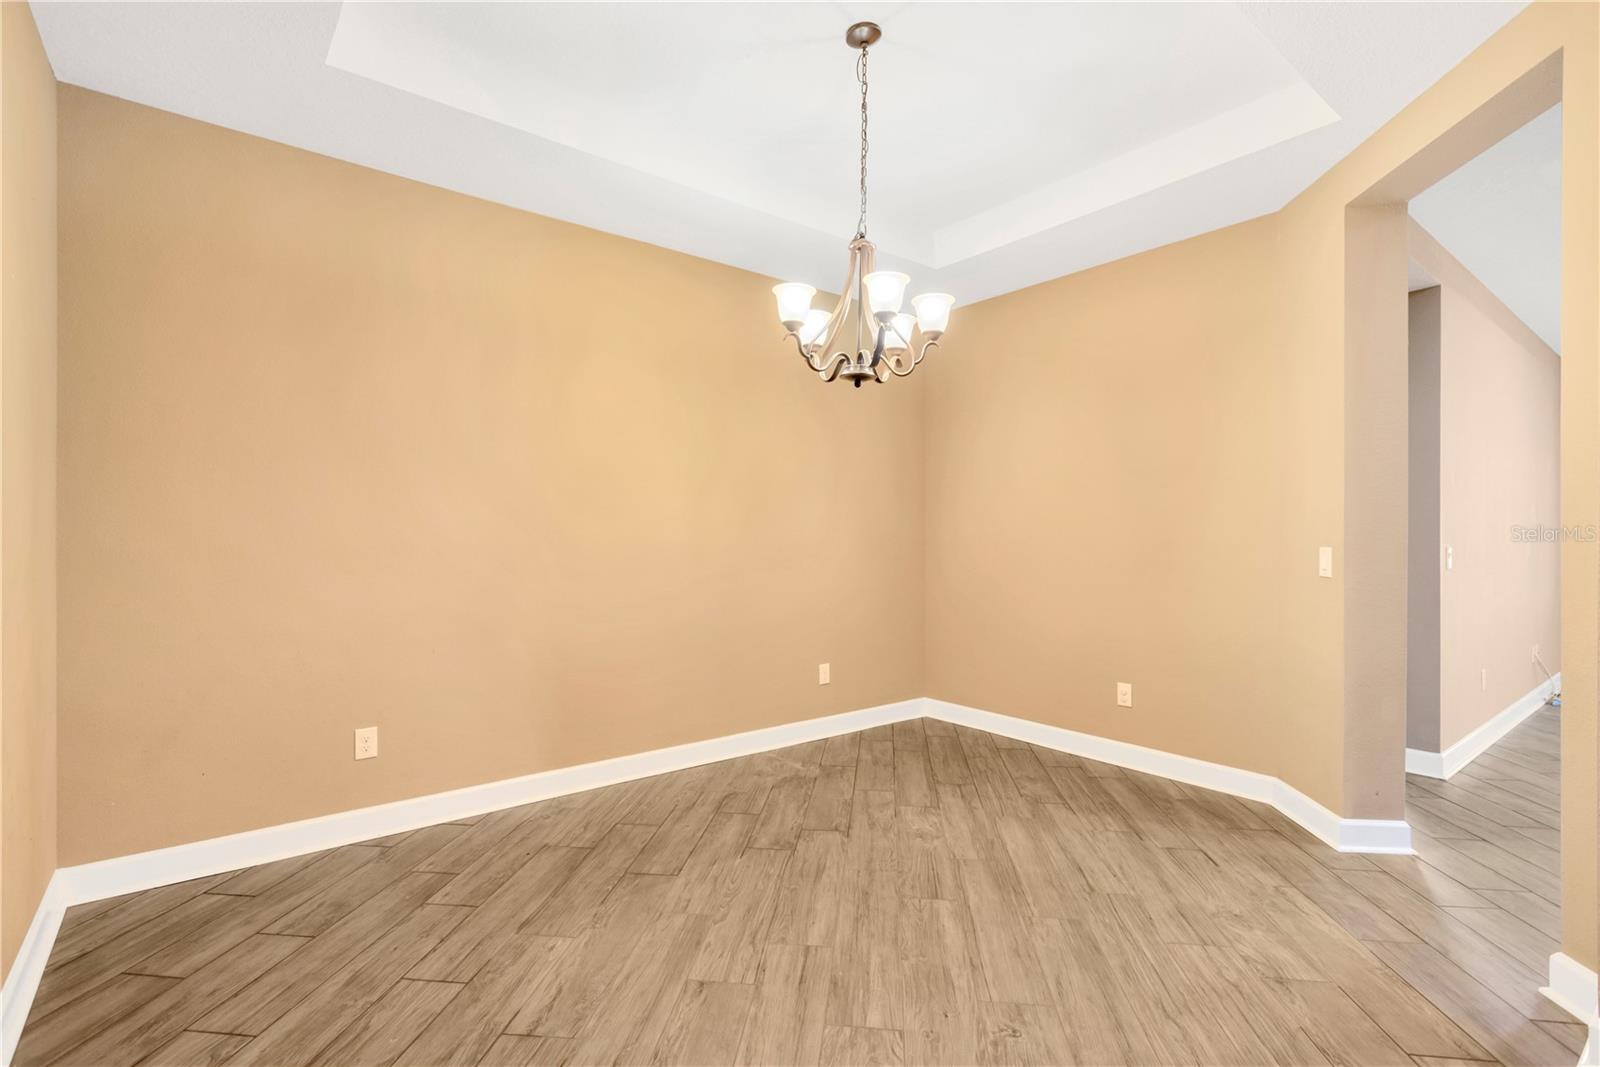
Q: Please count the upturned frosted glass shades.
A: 5